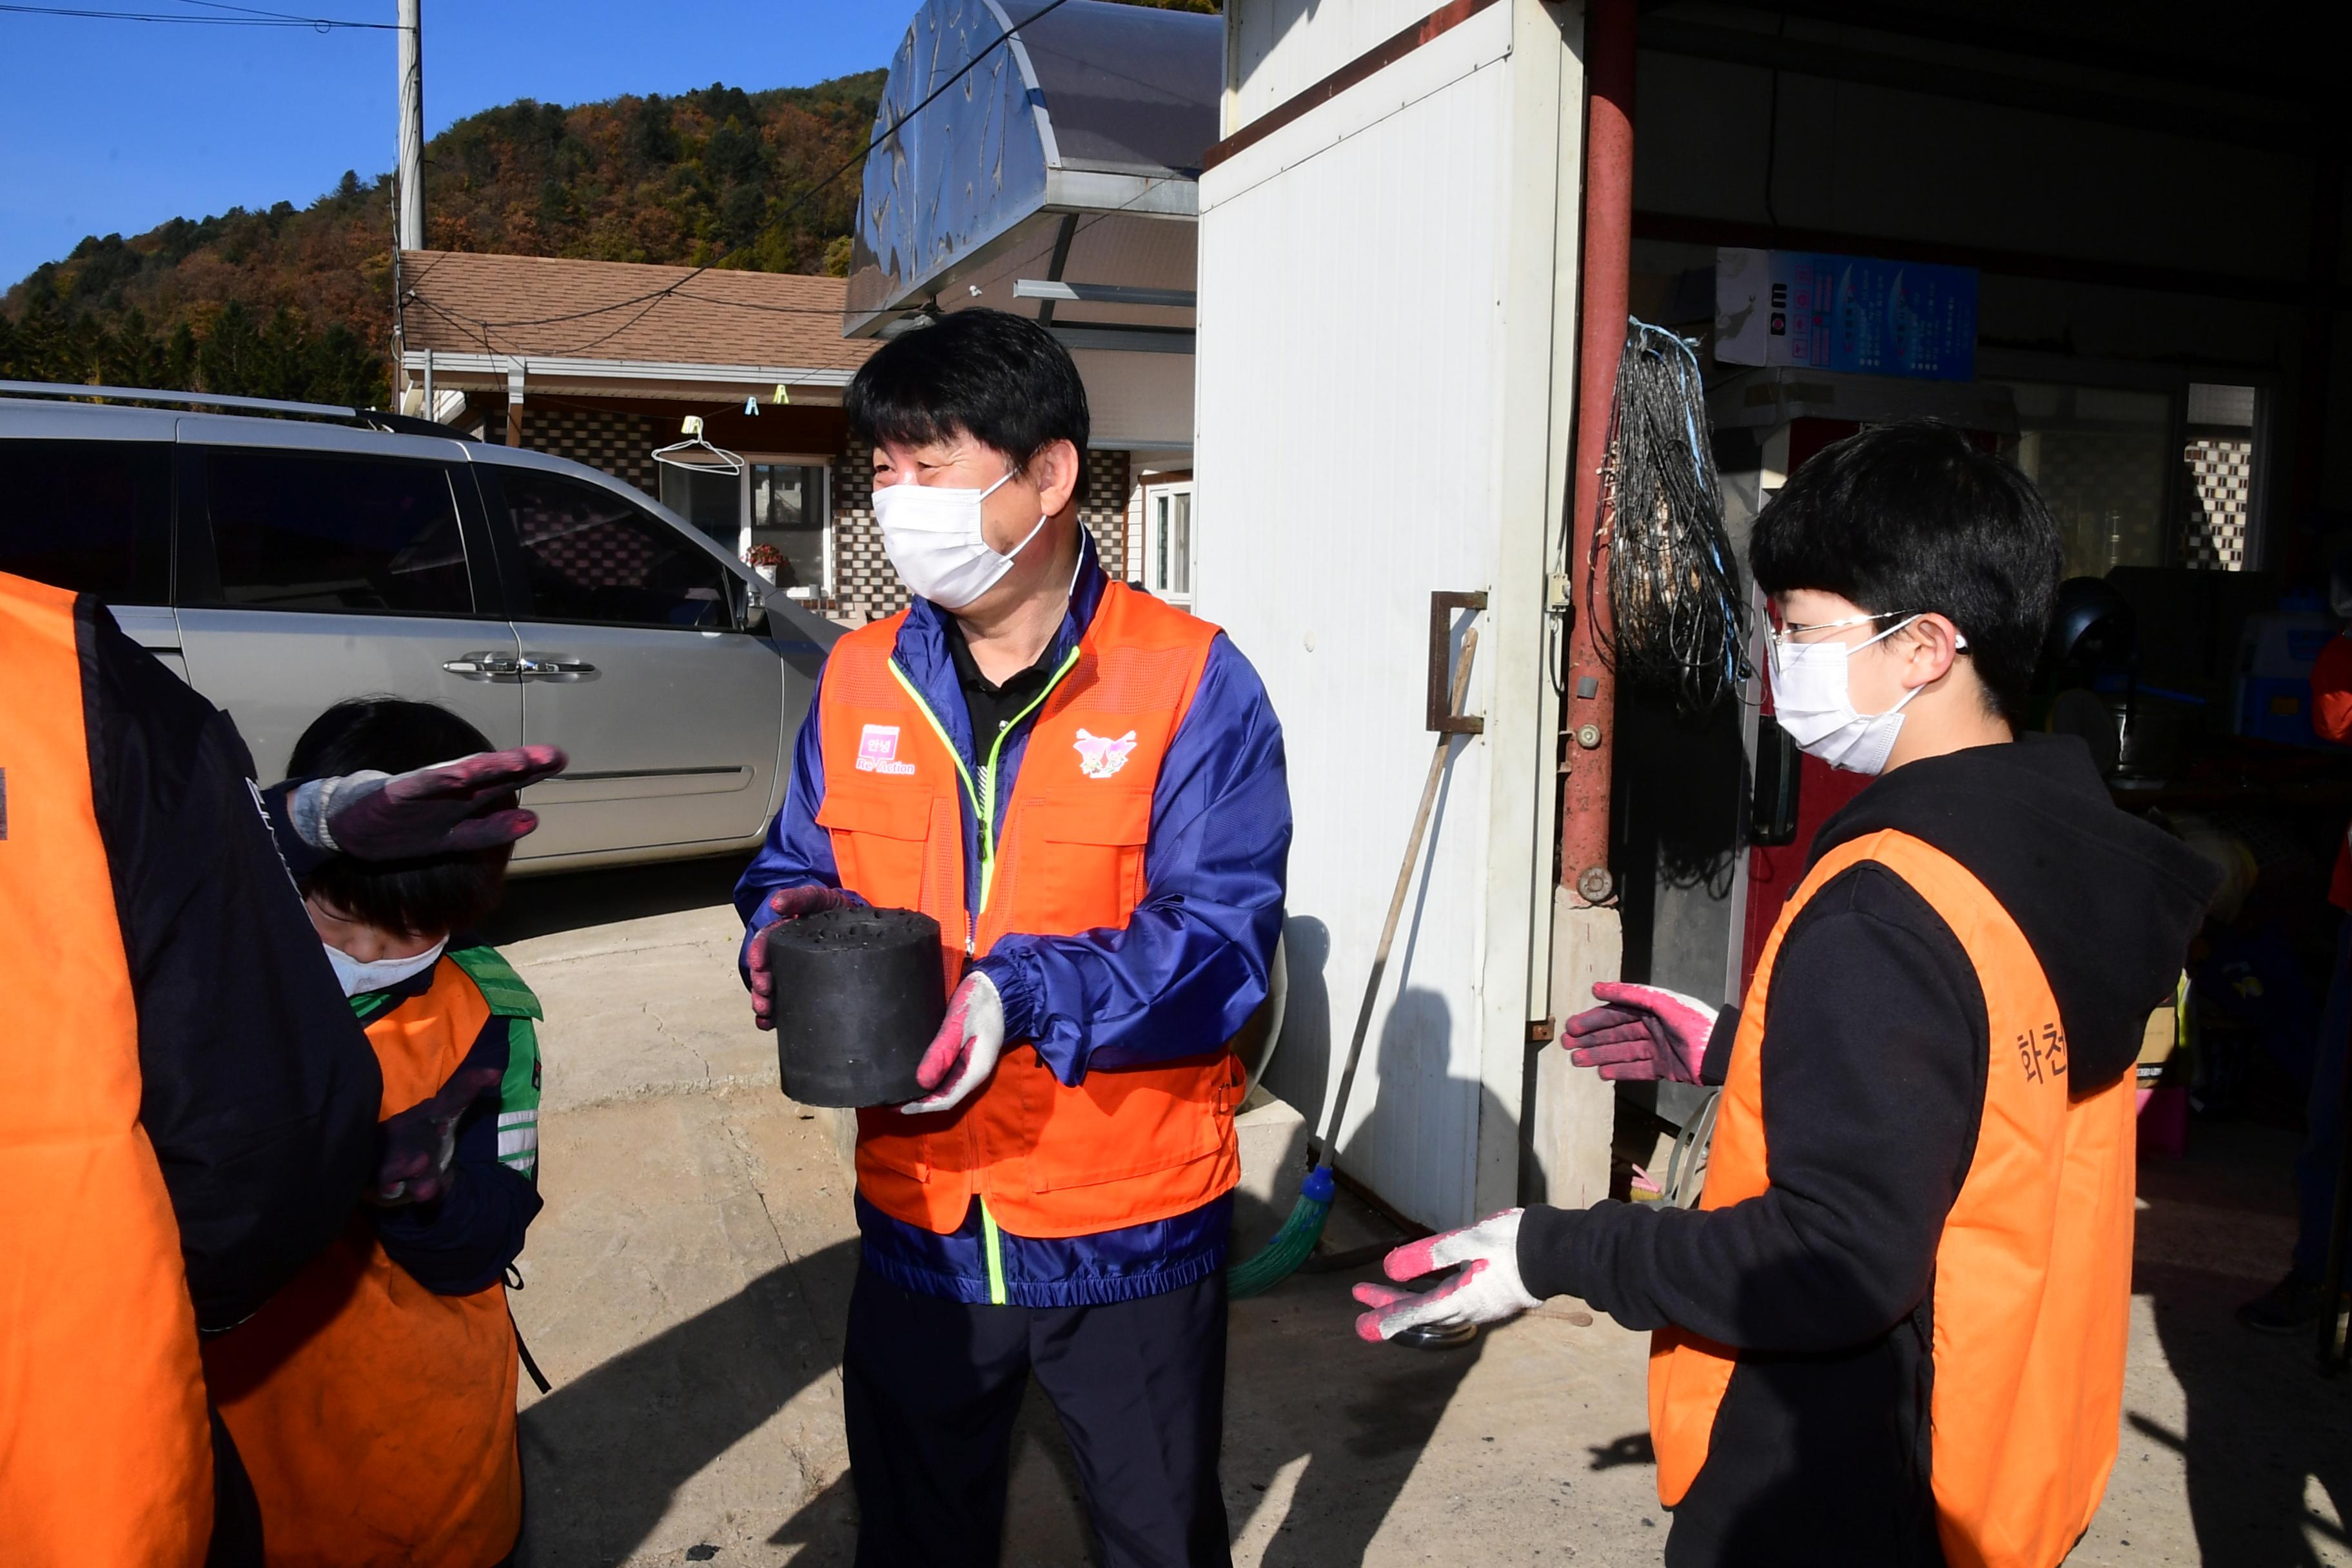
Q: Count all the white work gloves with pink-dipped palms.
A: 6